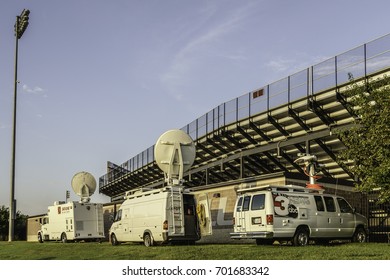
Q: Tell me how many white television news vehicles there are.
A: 3